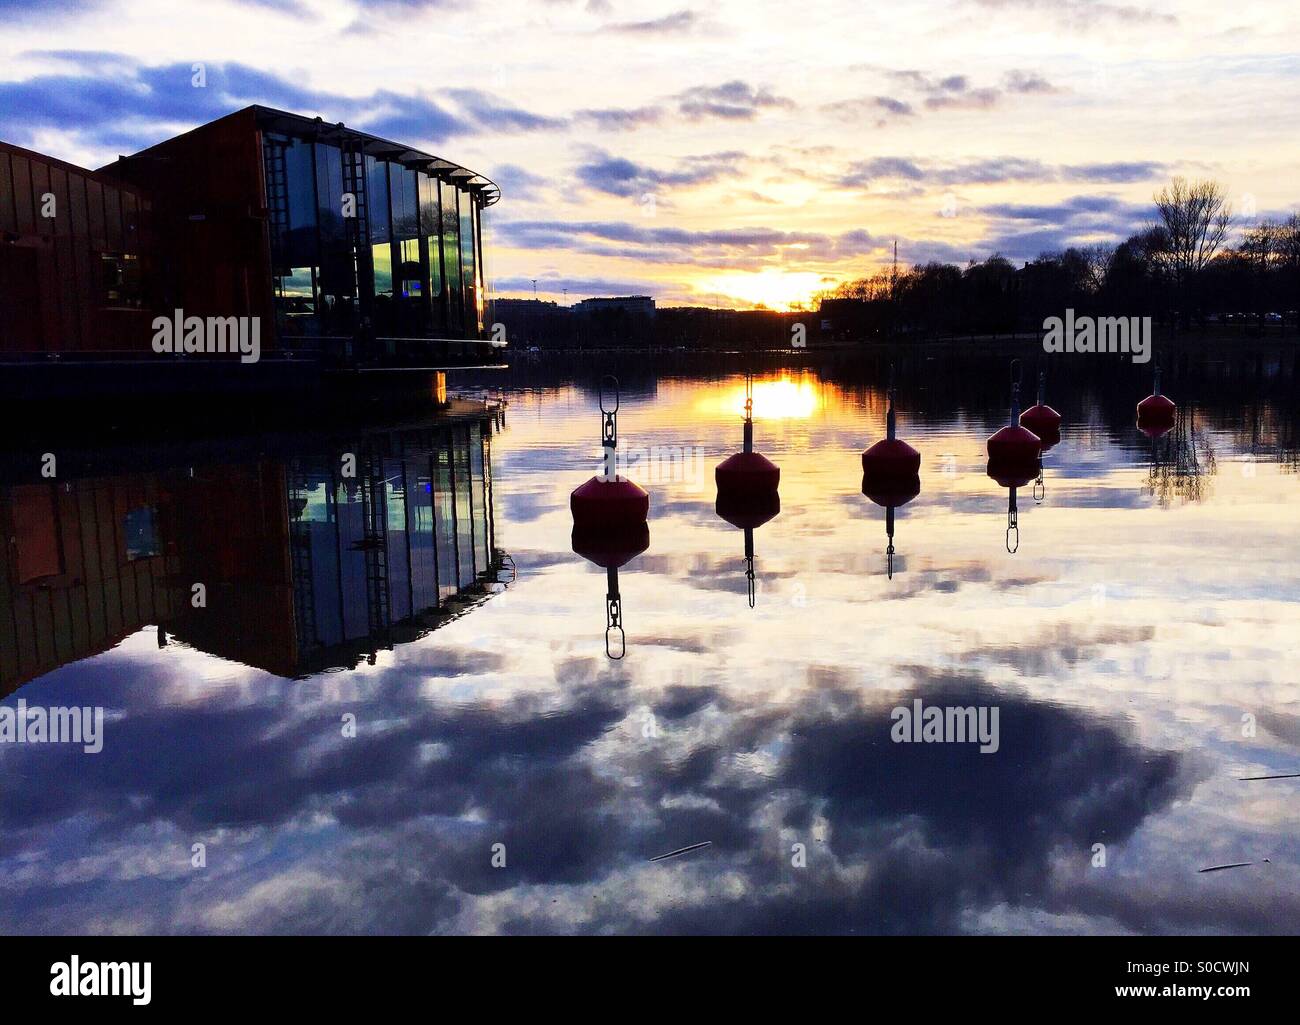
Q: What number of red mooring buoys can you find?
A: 6